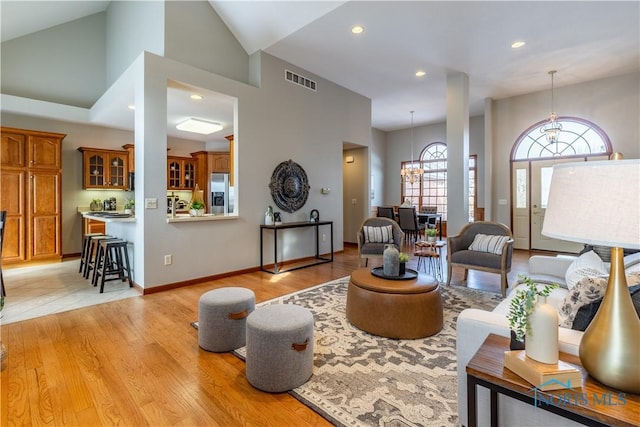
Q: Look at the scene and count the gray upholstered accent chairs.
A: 2